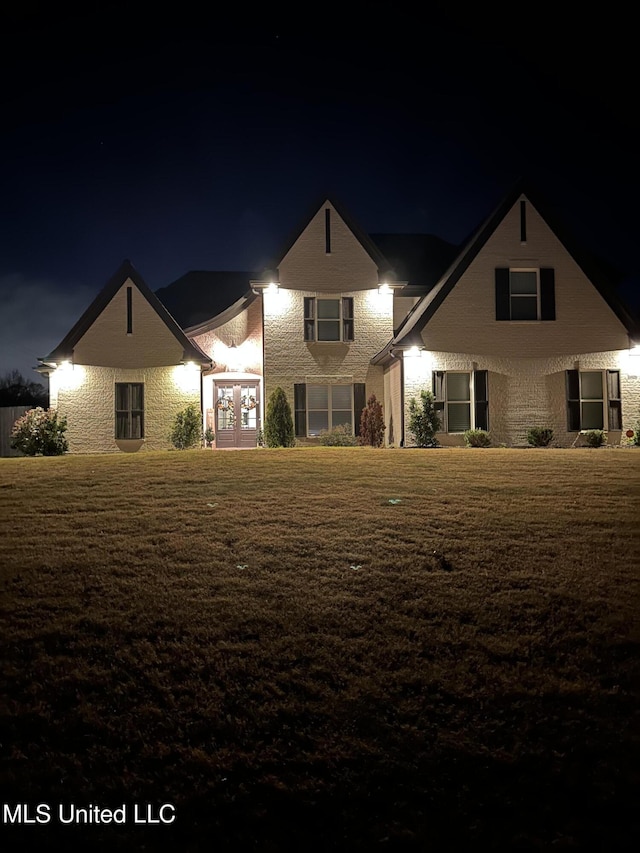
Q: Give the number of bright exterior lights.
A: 7